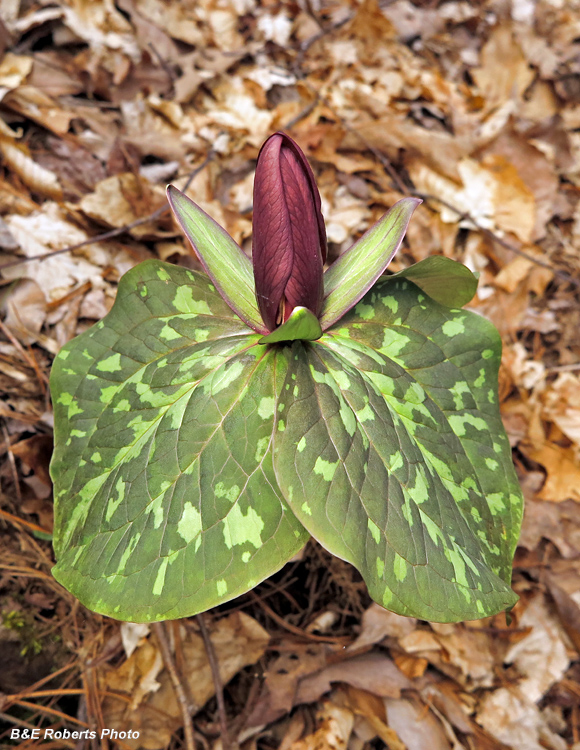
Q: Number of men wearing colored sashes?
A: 0